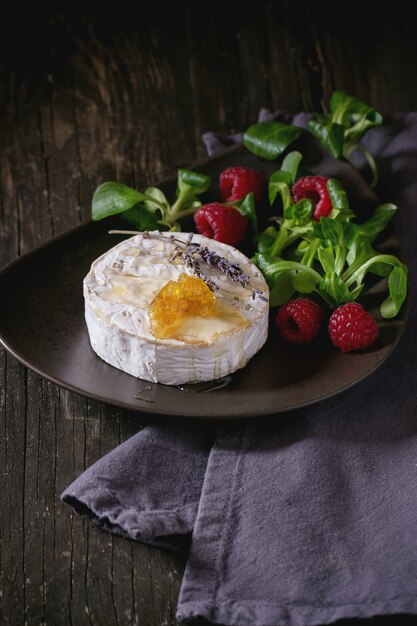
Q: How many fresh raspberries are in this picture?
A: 5